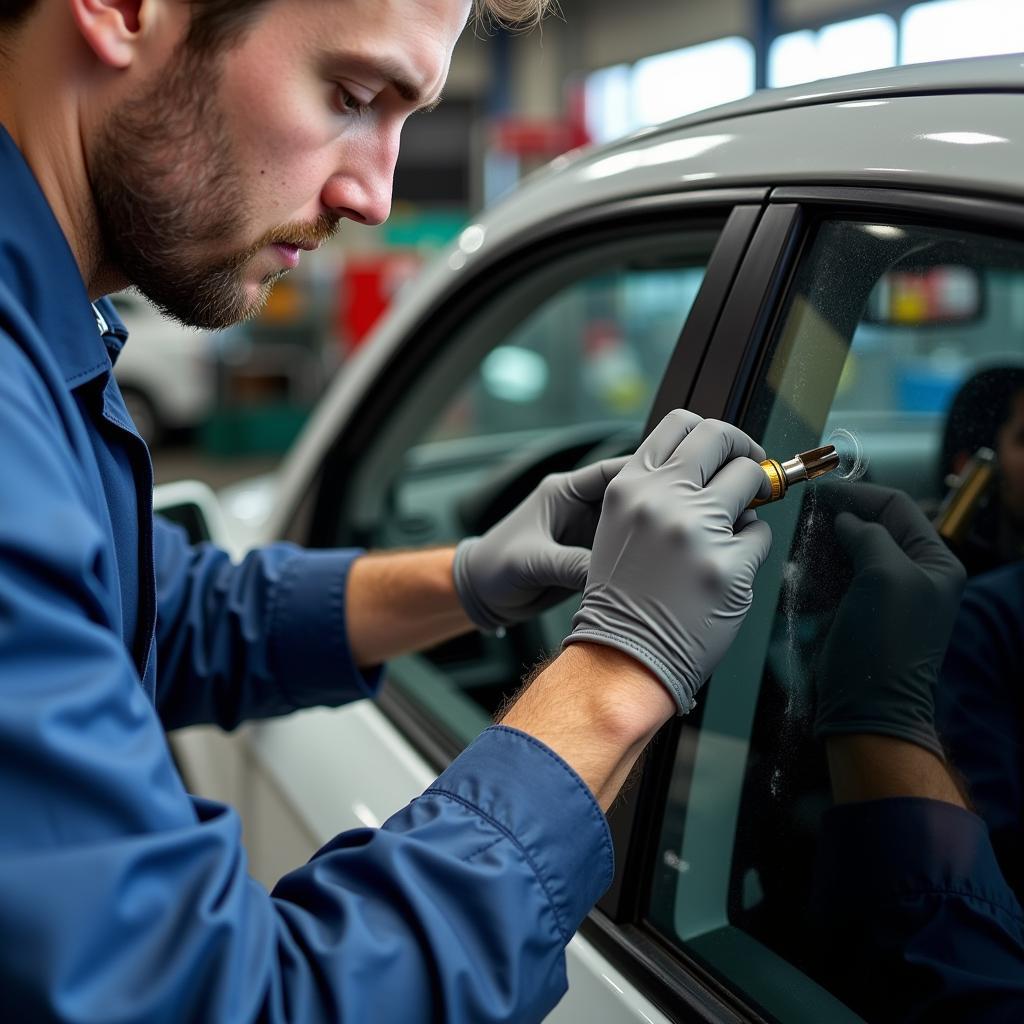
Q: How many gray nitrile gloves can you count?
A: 2